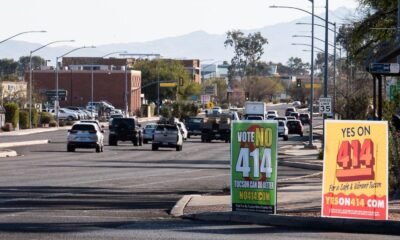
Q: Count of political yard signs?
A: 2